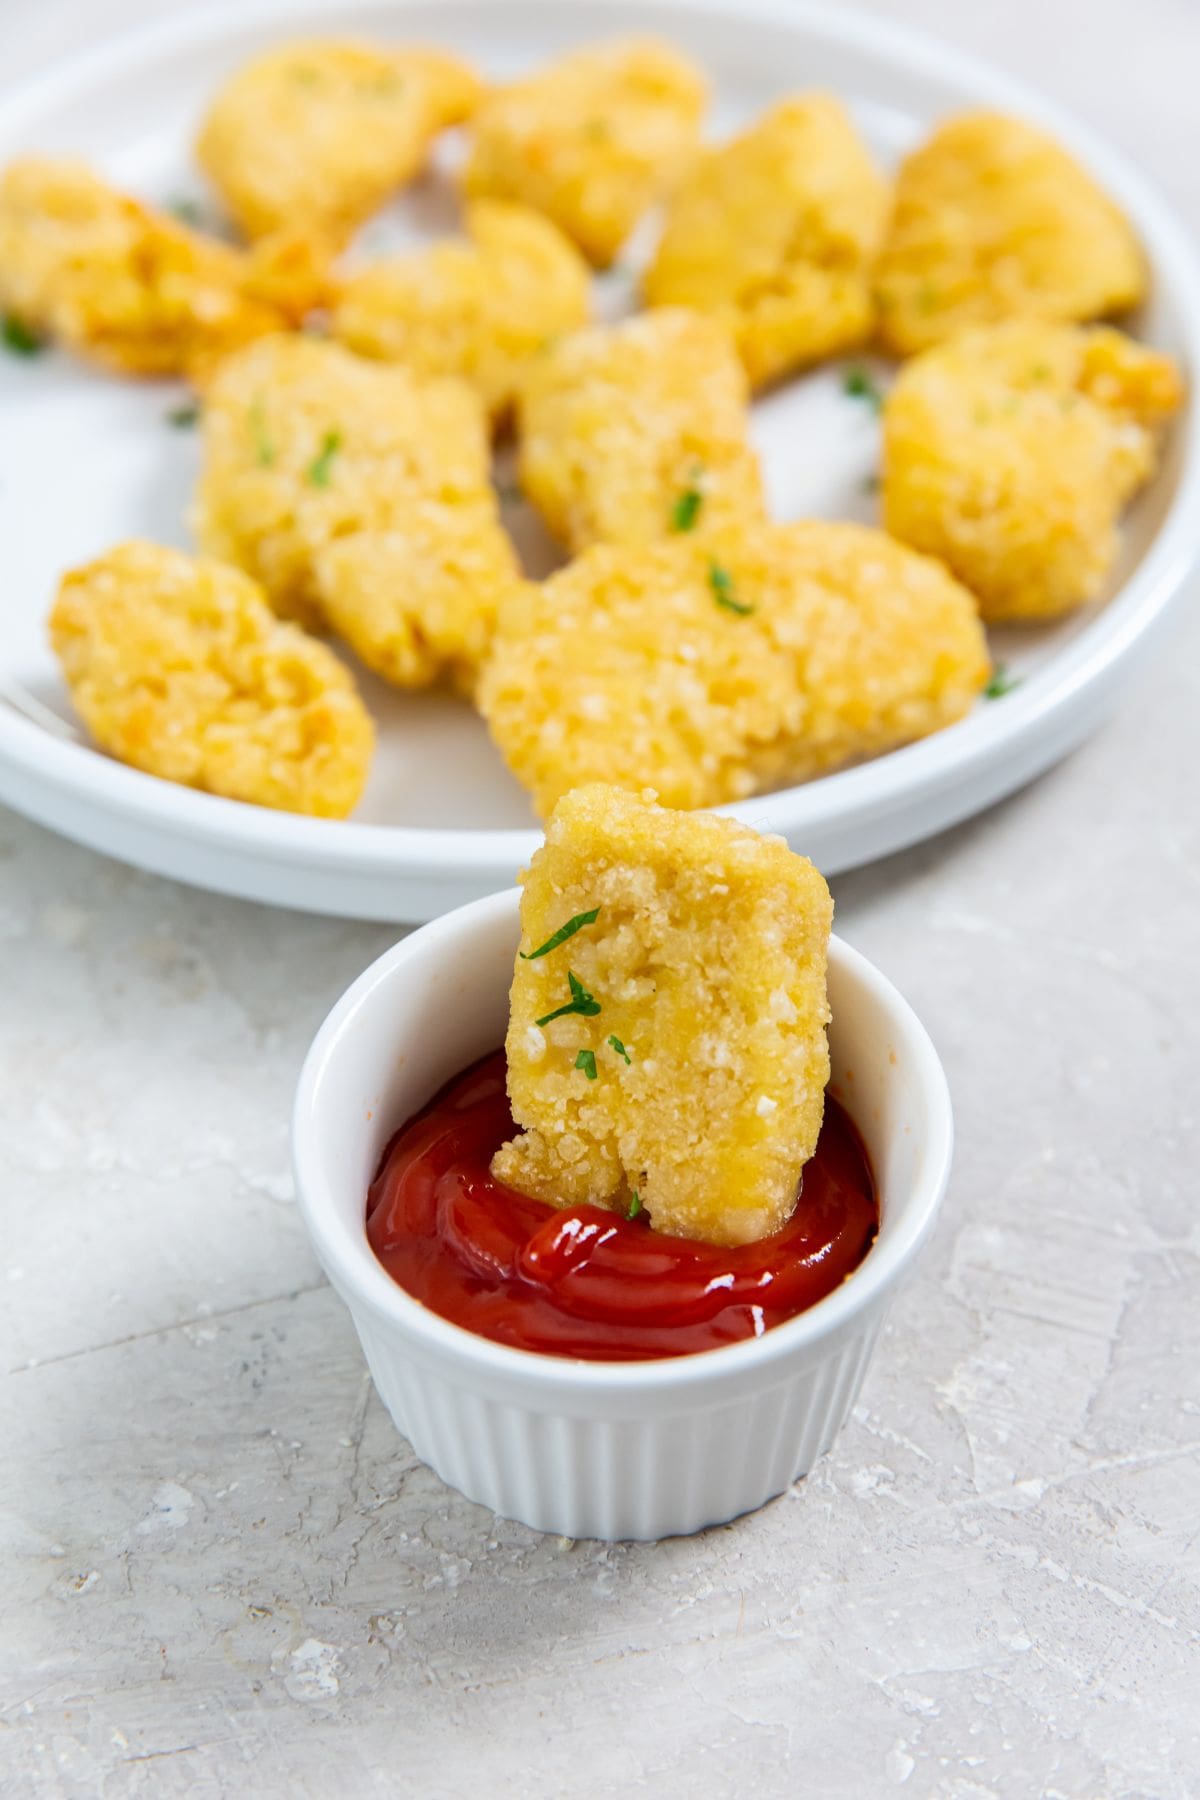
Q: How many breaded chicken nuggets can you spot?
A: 12